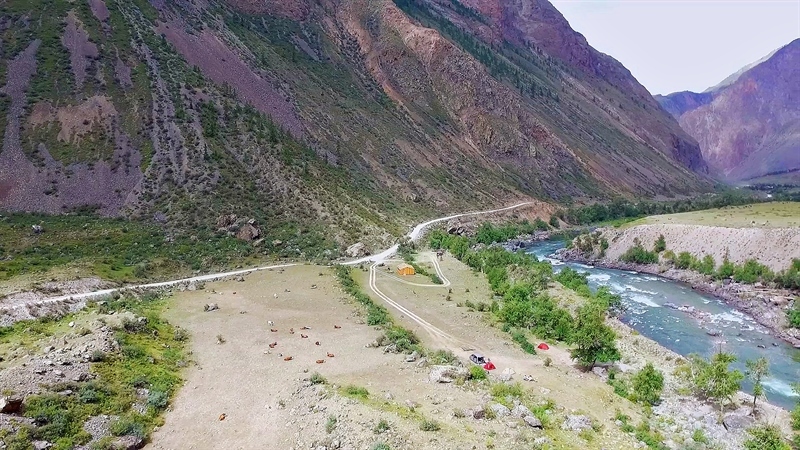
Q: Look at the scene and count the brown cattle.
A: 11